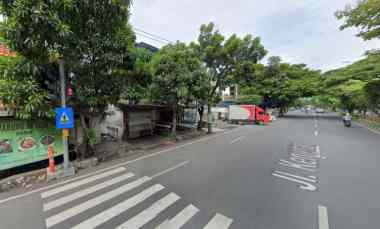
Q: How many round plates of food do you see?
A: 2